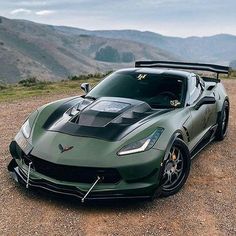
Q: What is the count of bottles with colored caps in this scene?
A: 0